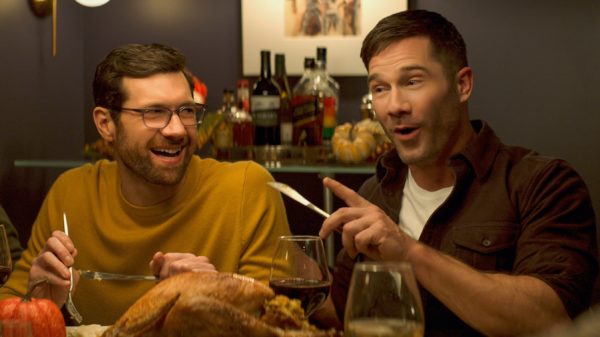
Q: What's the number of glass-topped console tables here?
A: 1